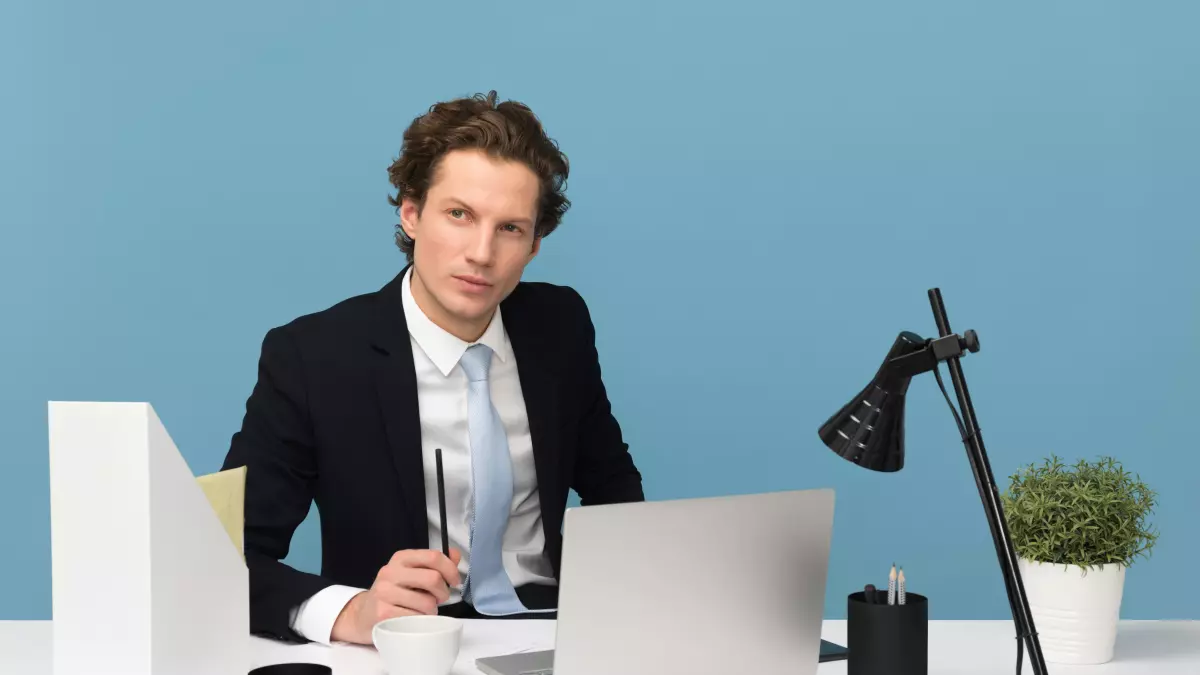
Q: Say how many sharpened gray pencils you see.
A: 2